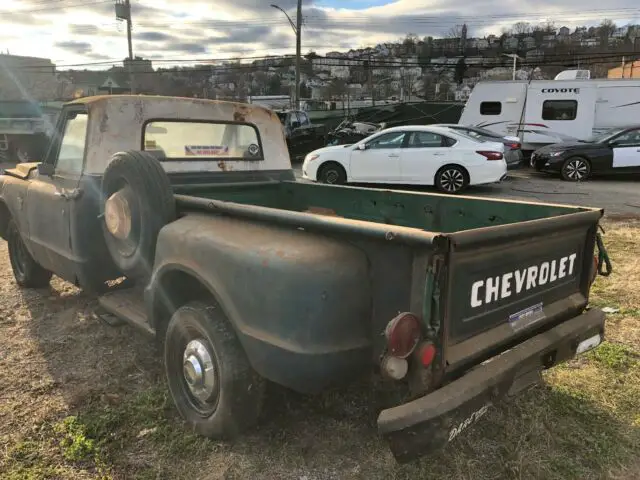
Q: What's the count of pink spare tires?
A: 0